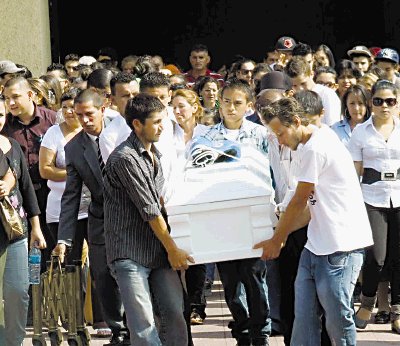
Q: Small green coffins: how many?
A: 0